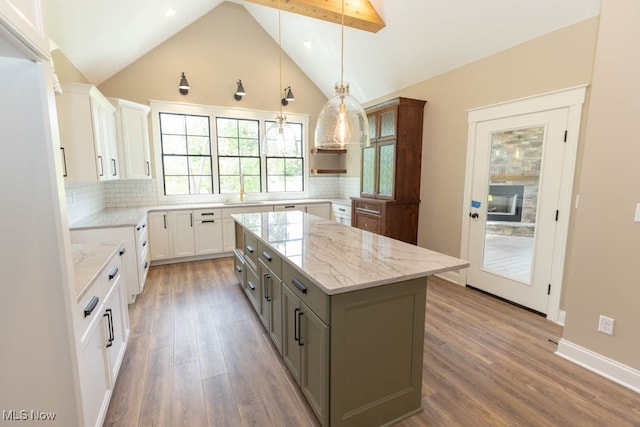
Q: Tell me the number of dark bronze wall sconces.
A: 3